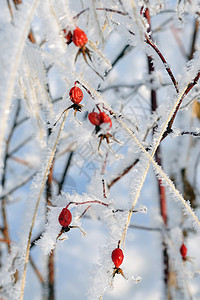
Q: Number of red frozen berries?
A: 8